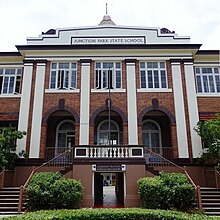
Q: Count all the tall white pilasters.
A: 6